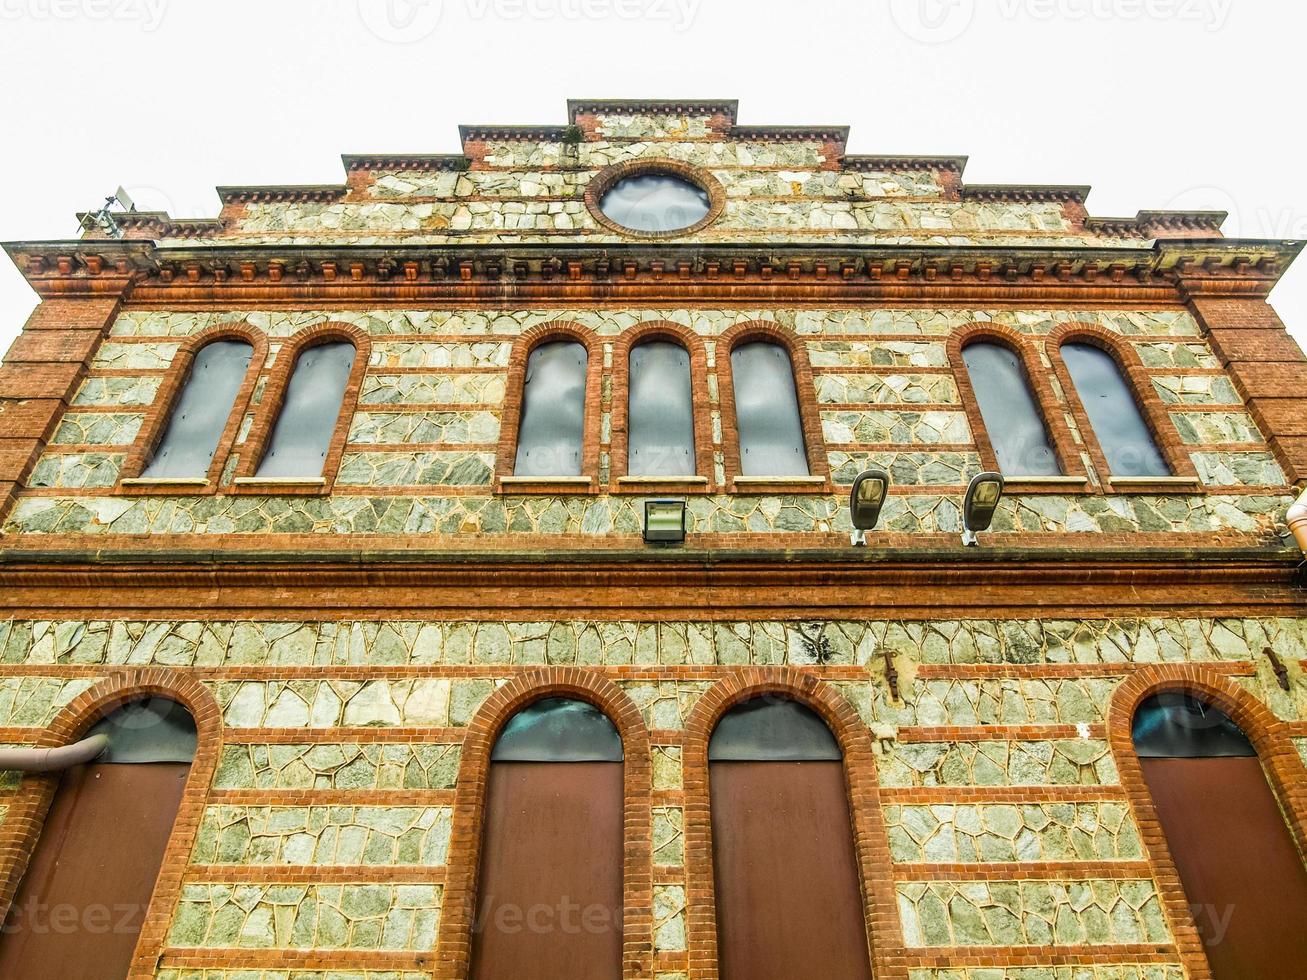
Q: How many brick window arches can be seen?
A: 11